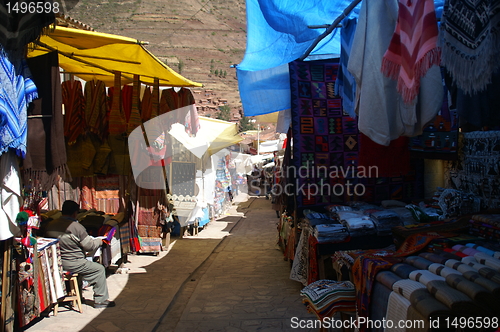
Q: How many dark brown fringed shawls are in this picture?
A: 1